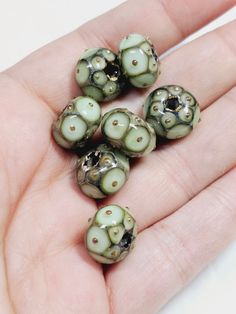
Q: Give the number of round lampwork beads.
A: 7